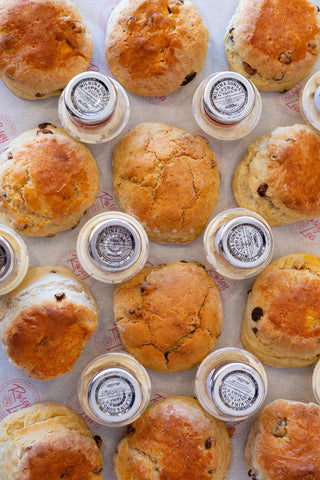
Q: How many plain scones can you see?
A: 1